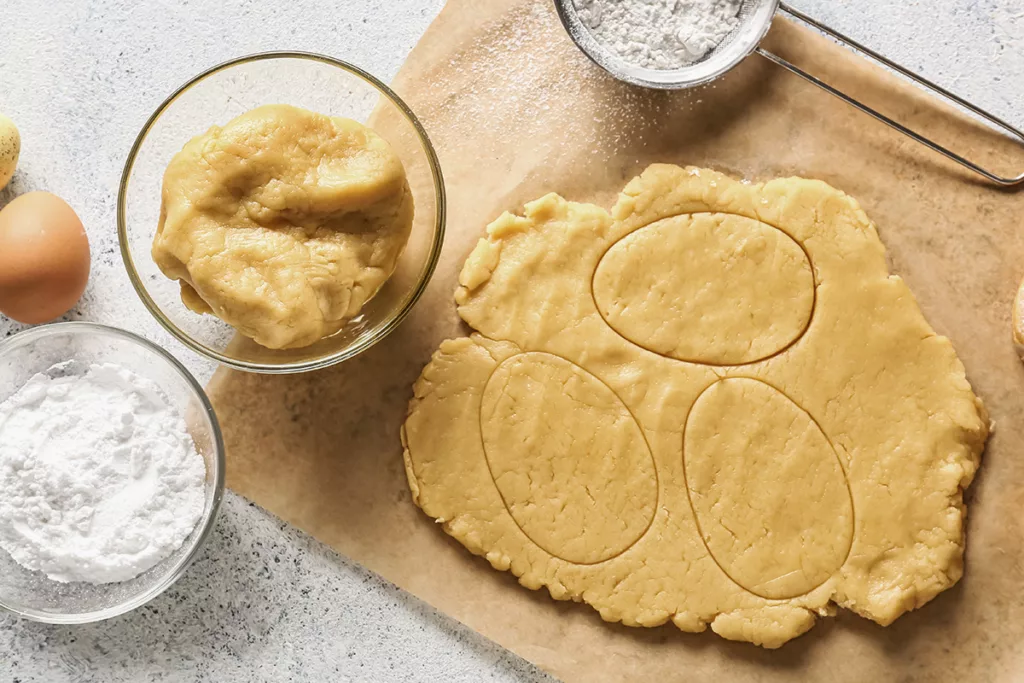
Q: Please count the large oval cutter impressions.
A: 3